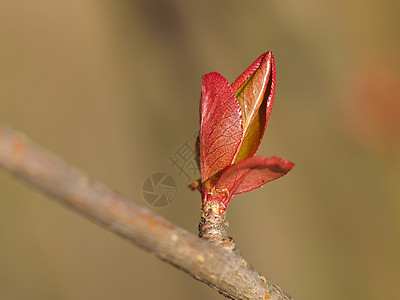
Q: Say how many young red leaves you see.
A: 3